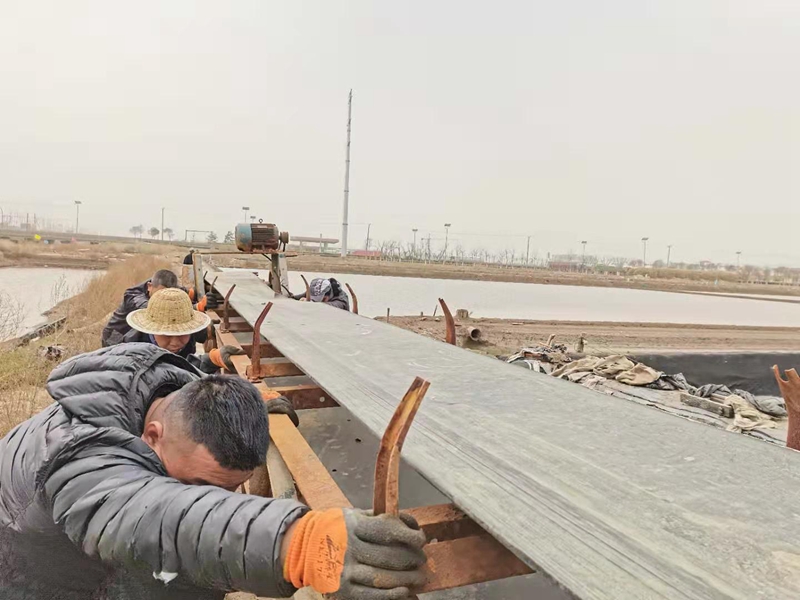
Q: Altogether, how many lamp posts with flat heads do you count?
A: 8